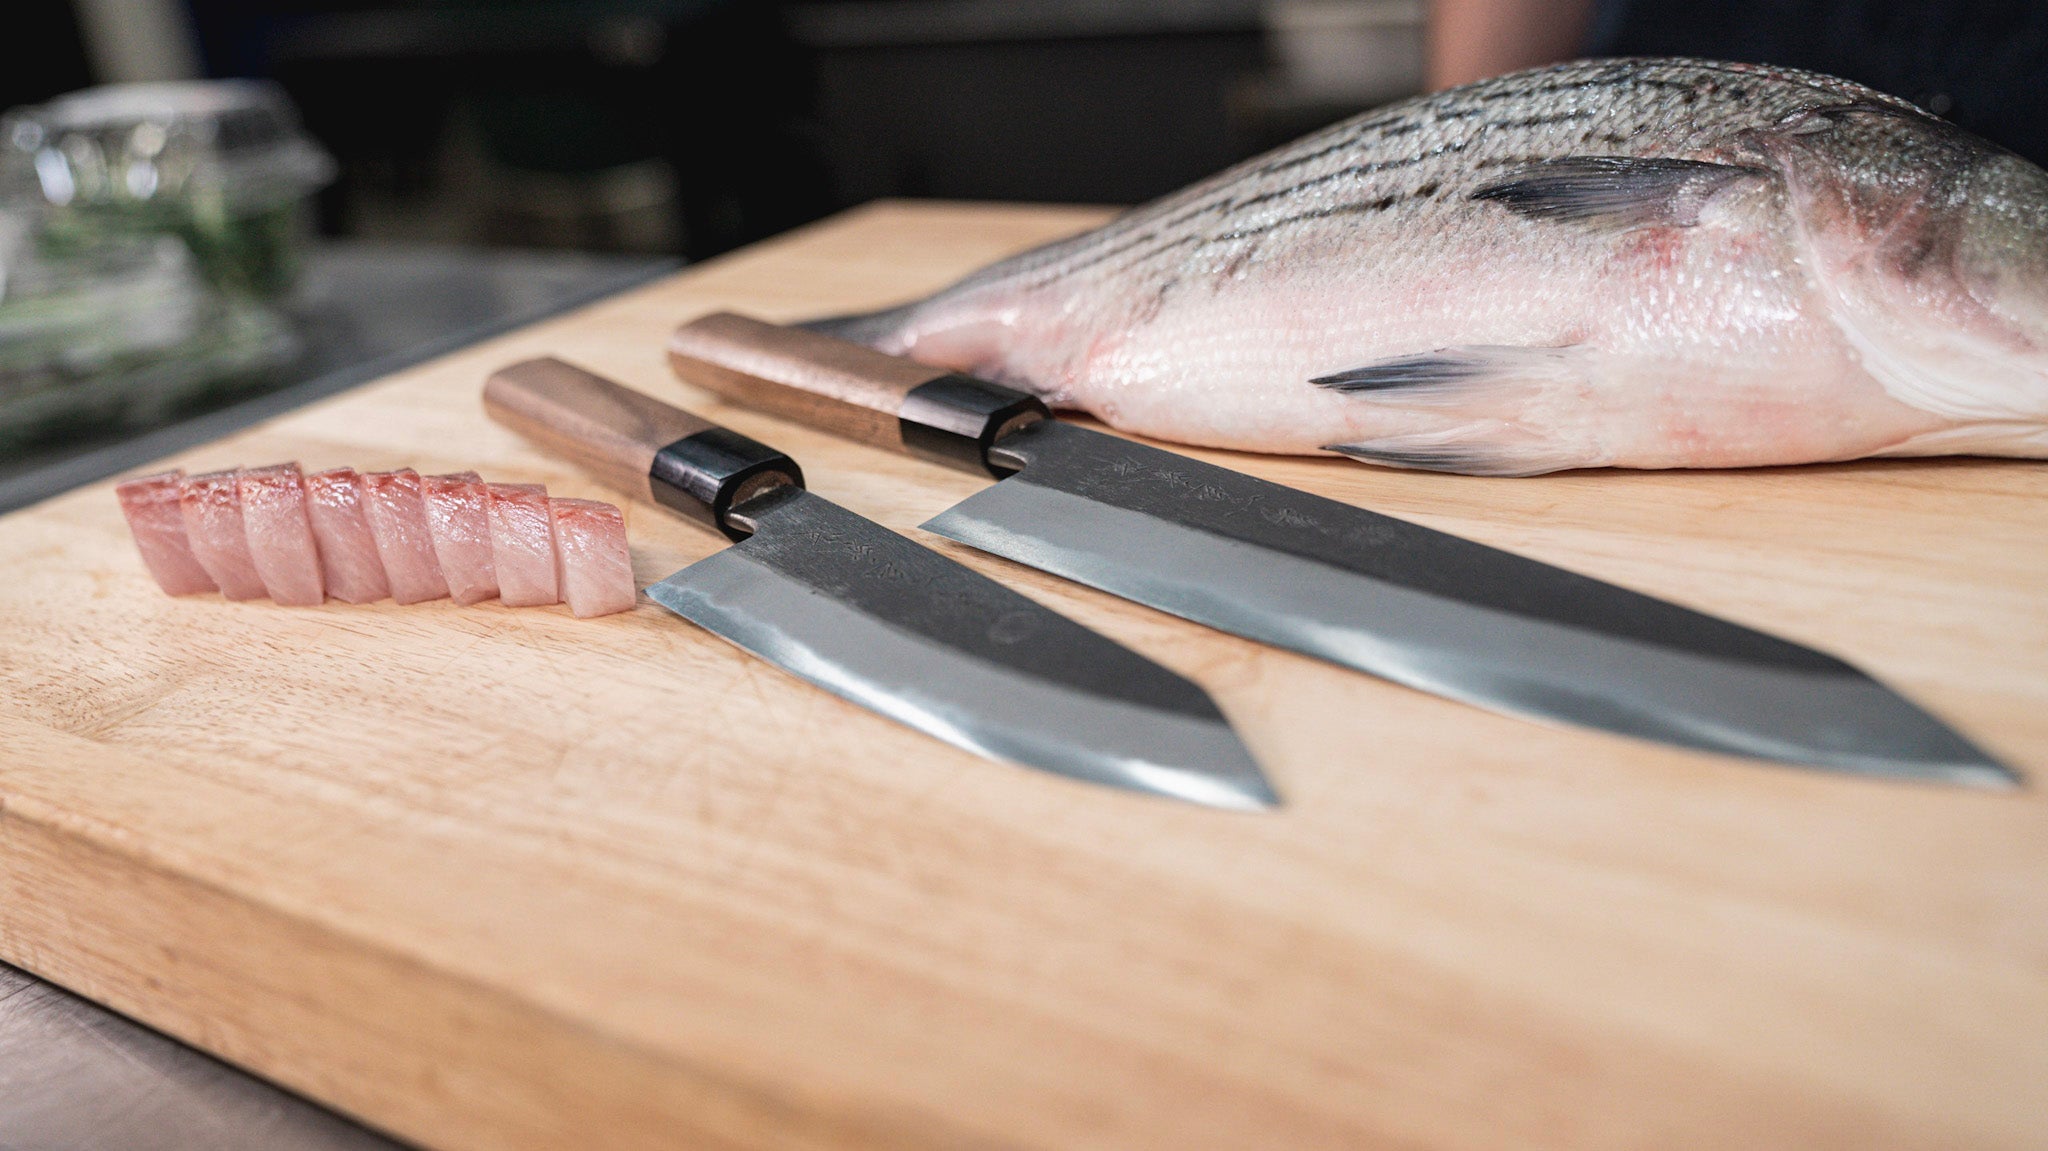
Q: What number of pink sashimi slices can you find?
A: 8